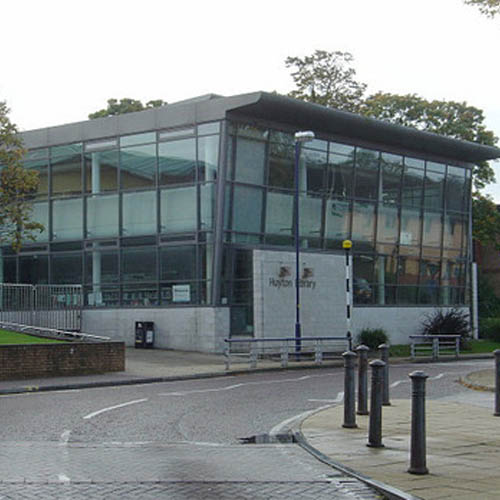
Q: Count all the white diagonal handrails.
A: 1